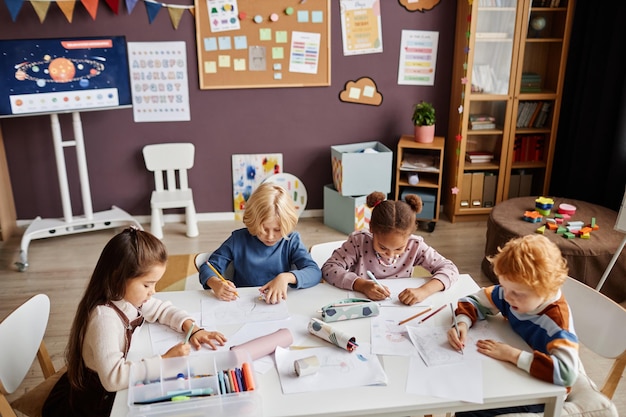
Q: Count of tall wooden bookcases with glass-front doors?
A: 1